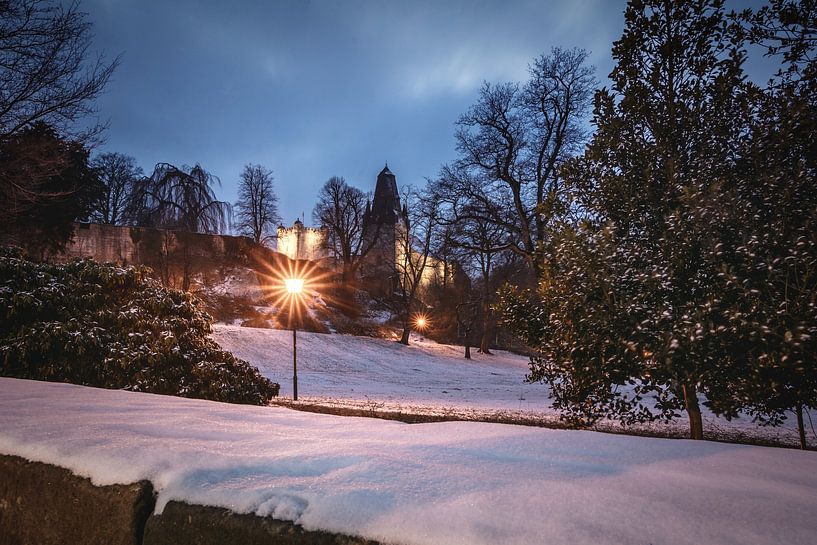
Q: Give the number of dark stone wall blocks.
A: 2